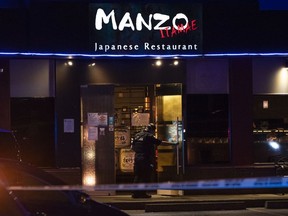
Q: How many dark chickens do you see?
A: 0